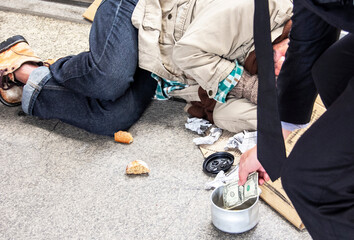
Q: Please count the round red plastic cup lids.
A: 0